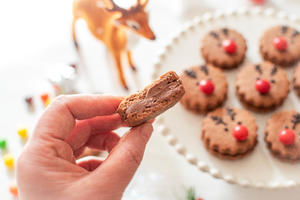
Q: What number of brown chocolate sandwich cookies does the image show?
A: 8